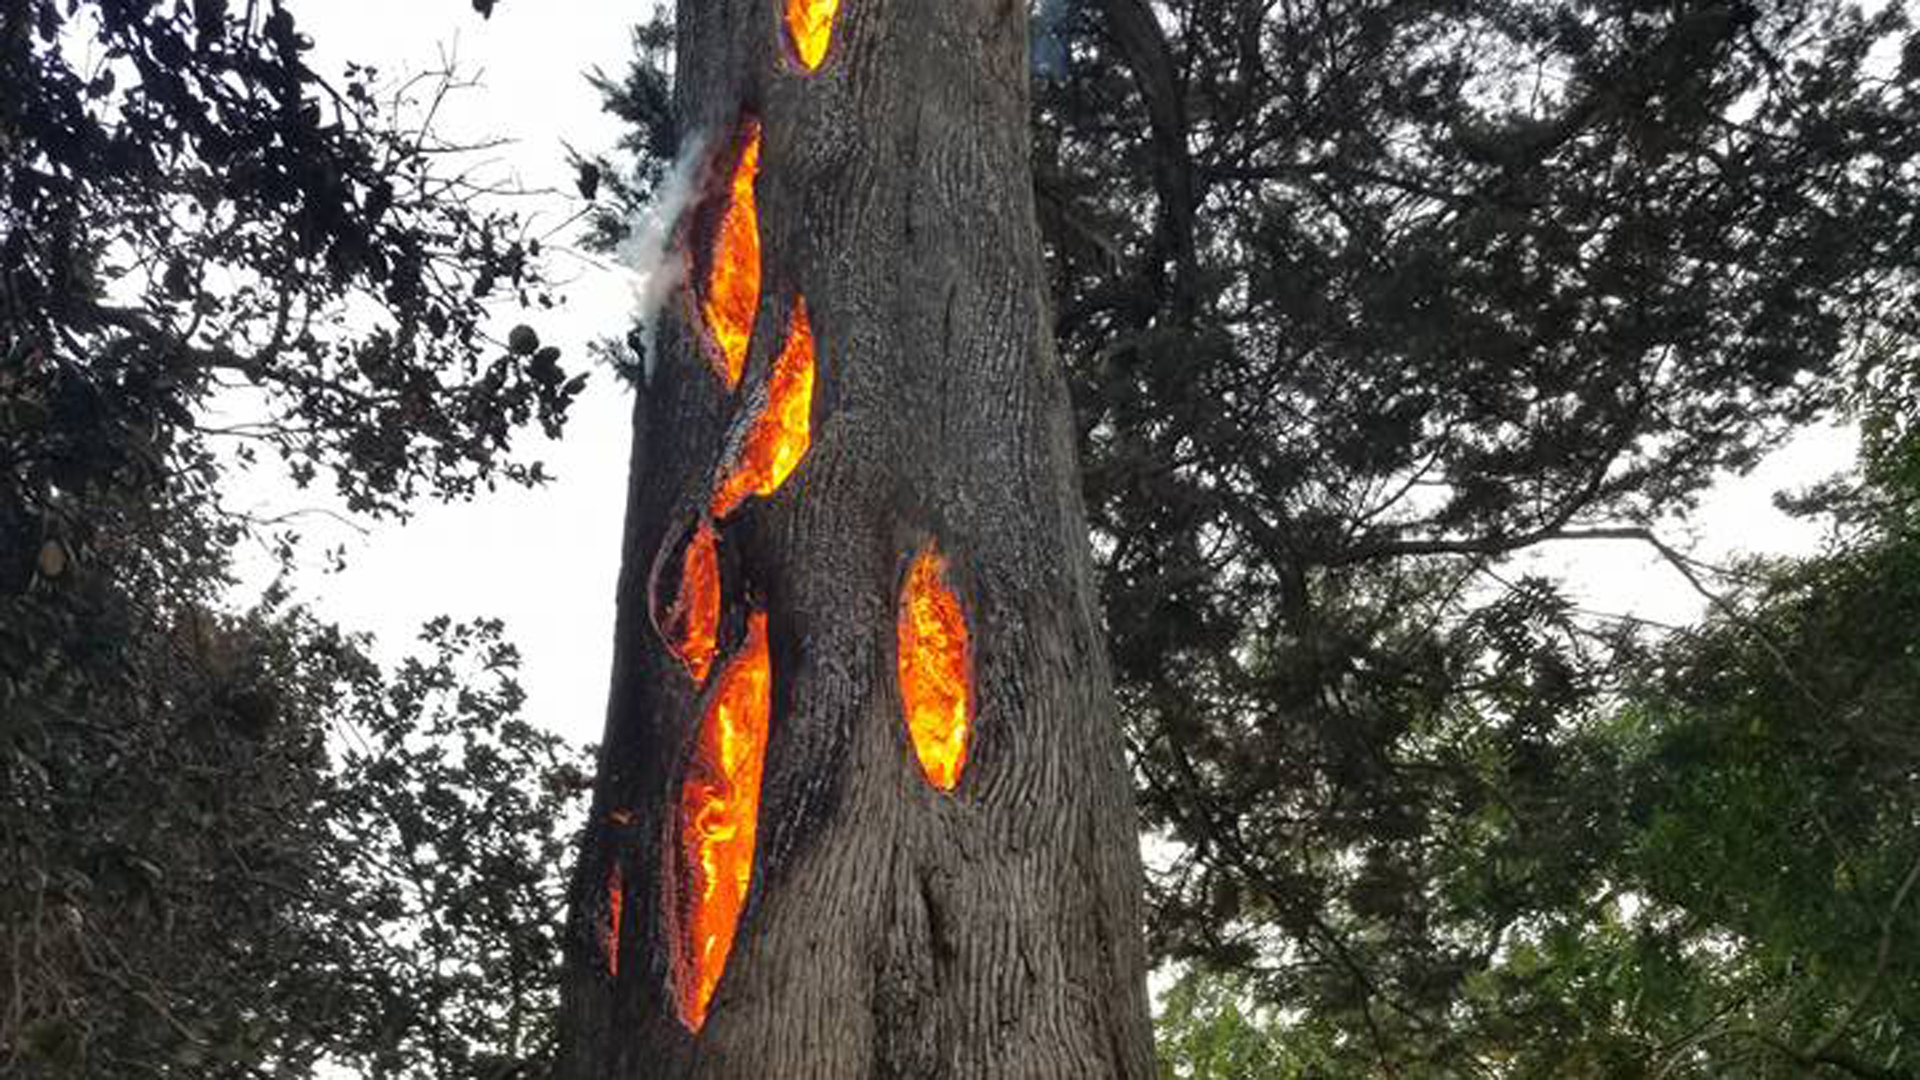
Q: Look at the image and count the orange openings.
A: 7